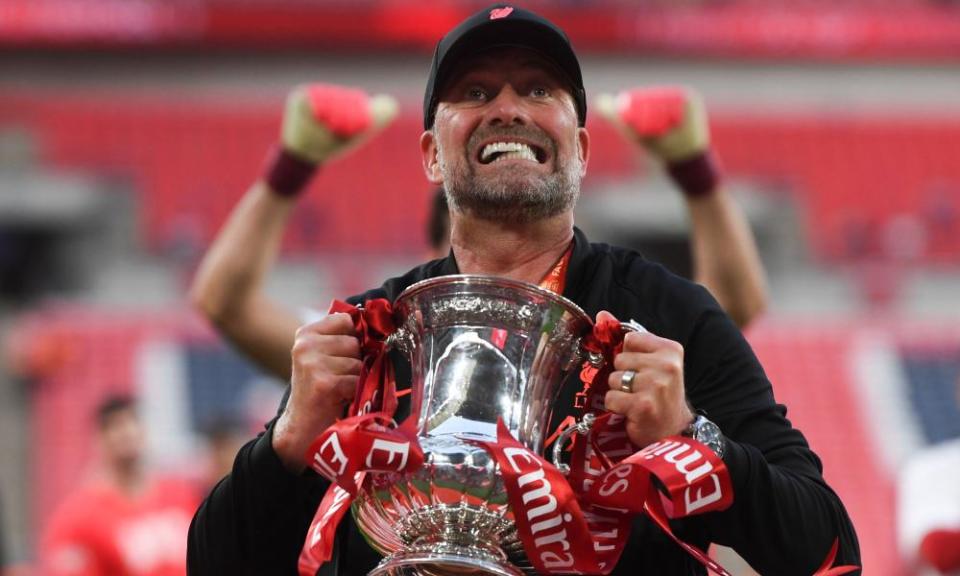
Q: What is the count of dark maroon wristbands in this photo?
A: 2